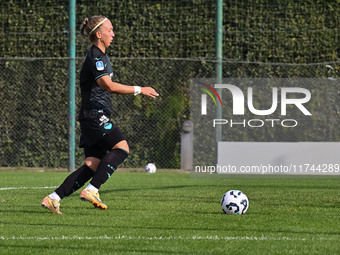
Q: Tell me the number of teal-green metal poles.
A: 2